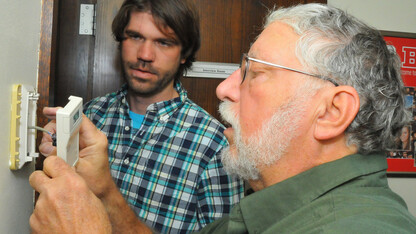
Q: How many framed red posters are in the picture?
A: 1